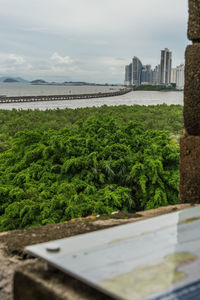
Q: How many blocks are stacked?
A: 3